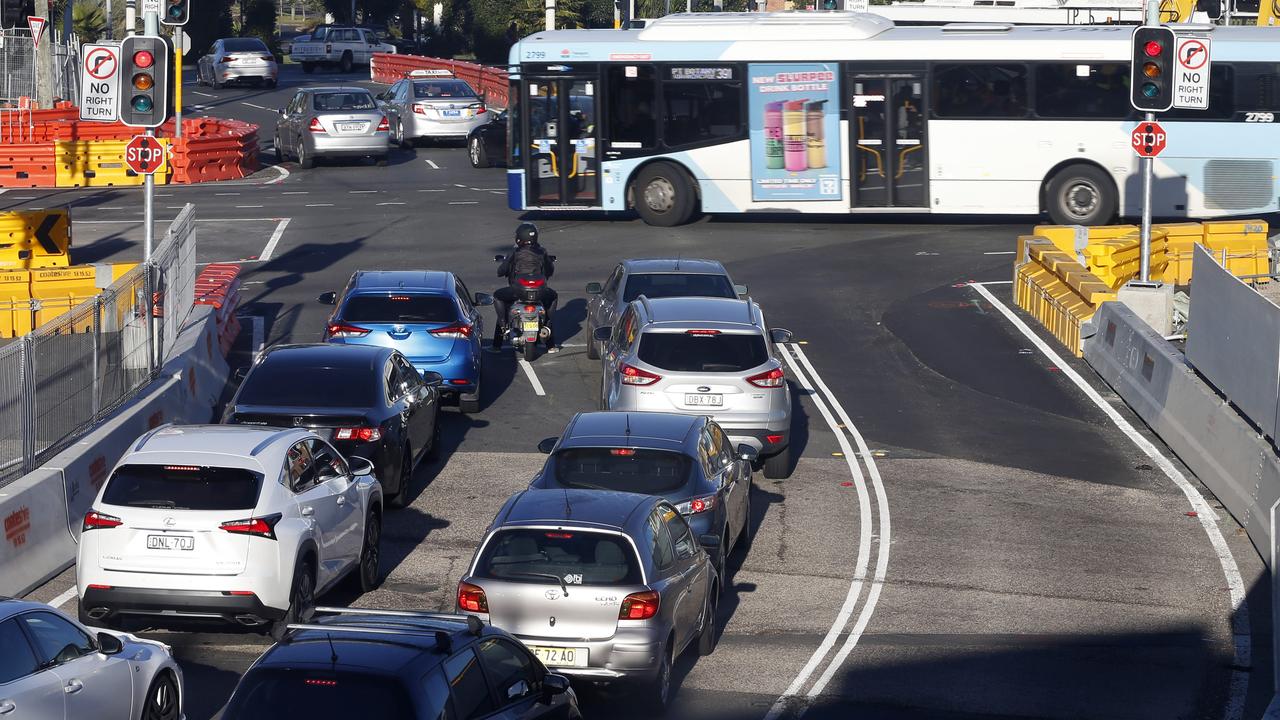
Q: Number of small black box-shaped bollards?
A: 0